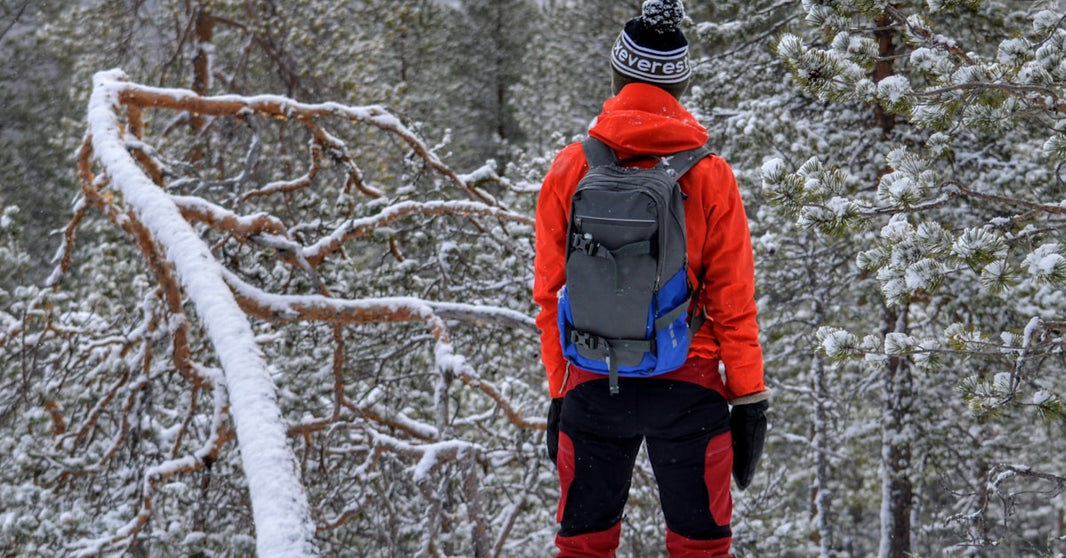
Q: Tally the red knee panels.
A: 2